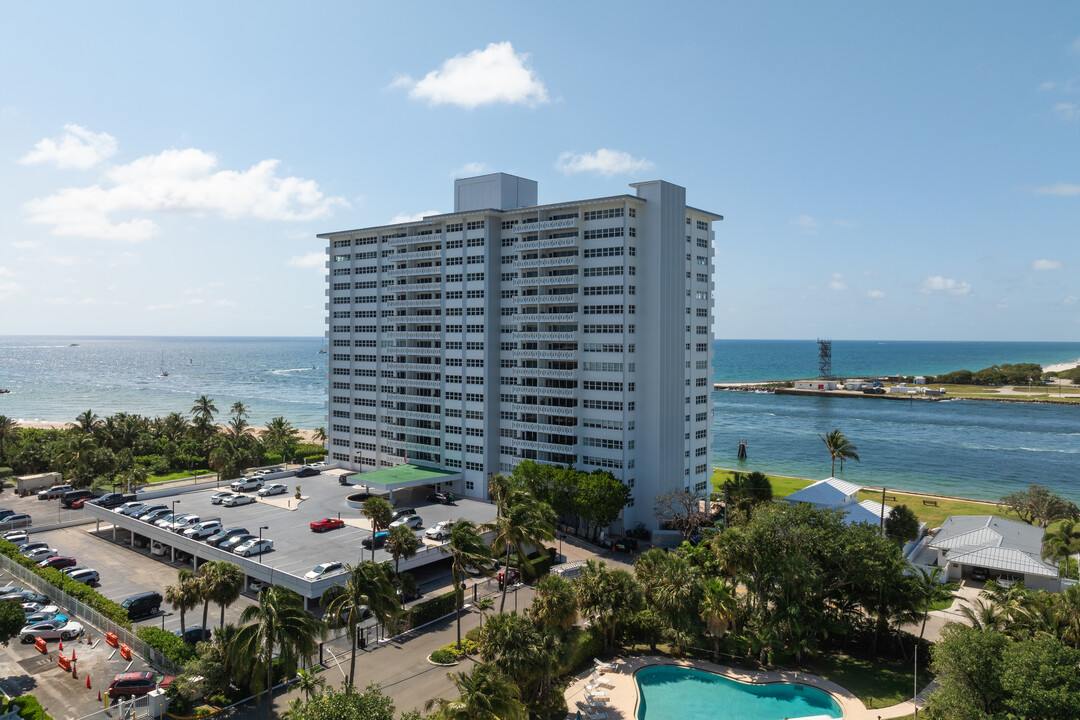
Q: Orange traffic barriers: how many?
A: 4